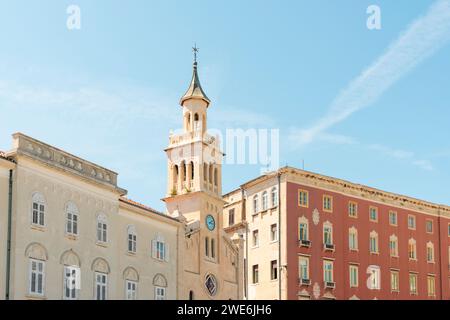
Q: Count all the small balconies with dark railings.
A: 4